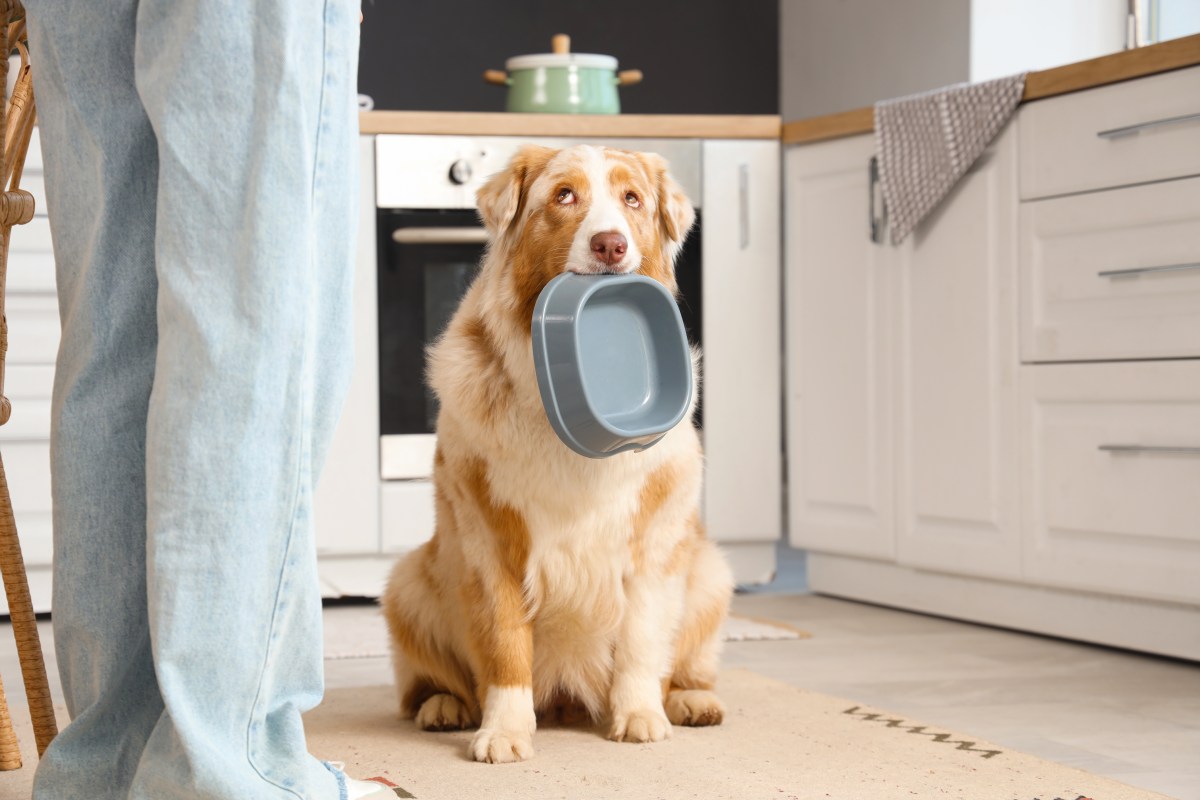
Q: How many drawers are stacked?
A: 3